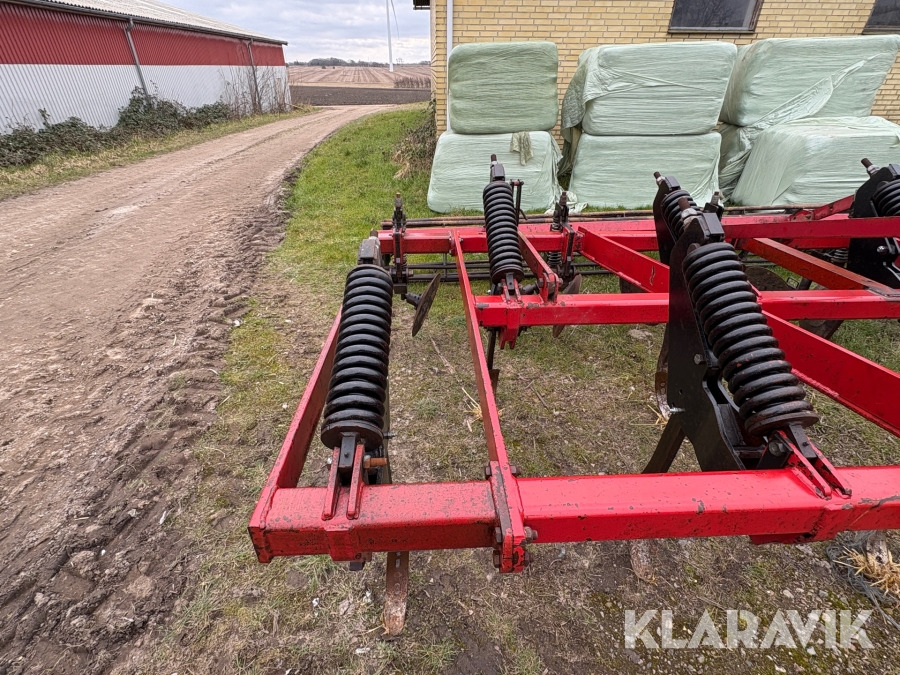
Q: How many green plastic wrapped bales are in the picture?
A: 6